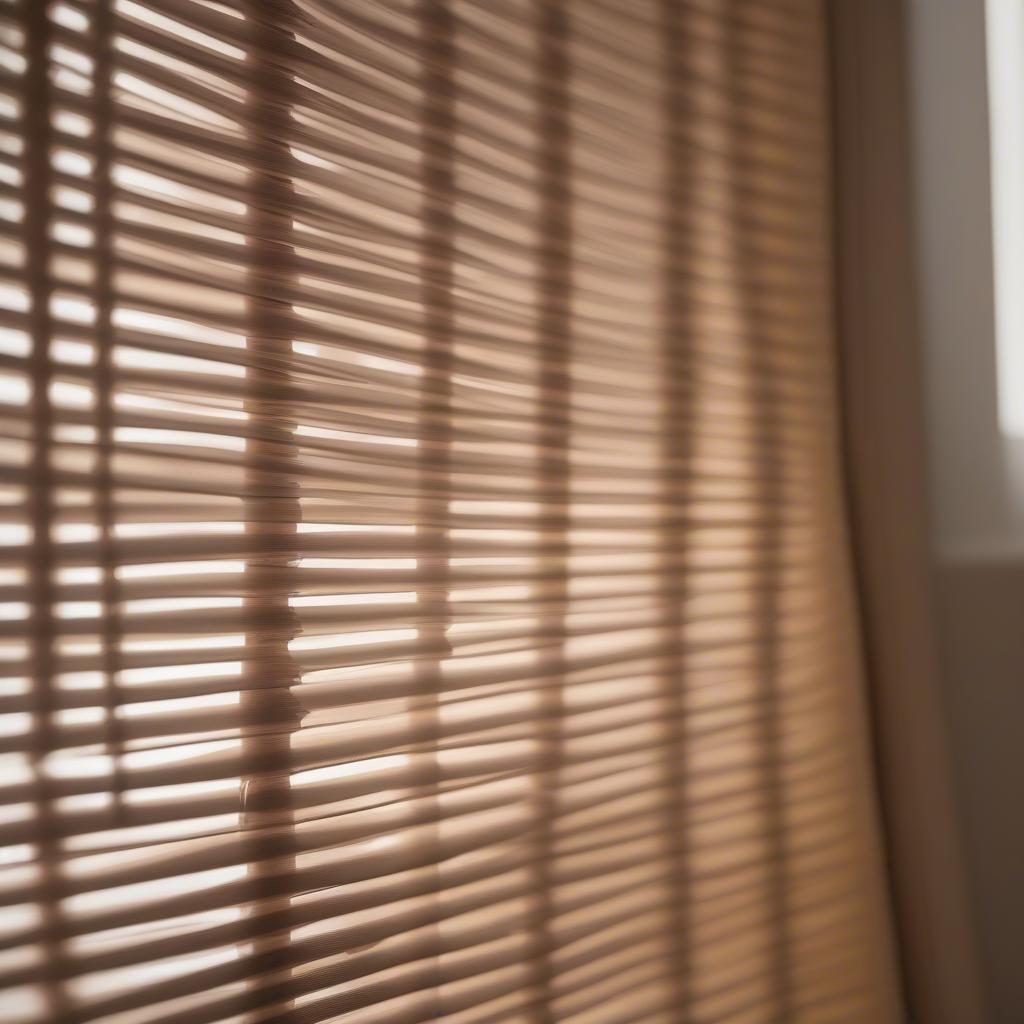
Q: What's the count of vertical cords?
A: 7